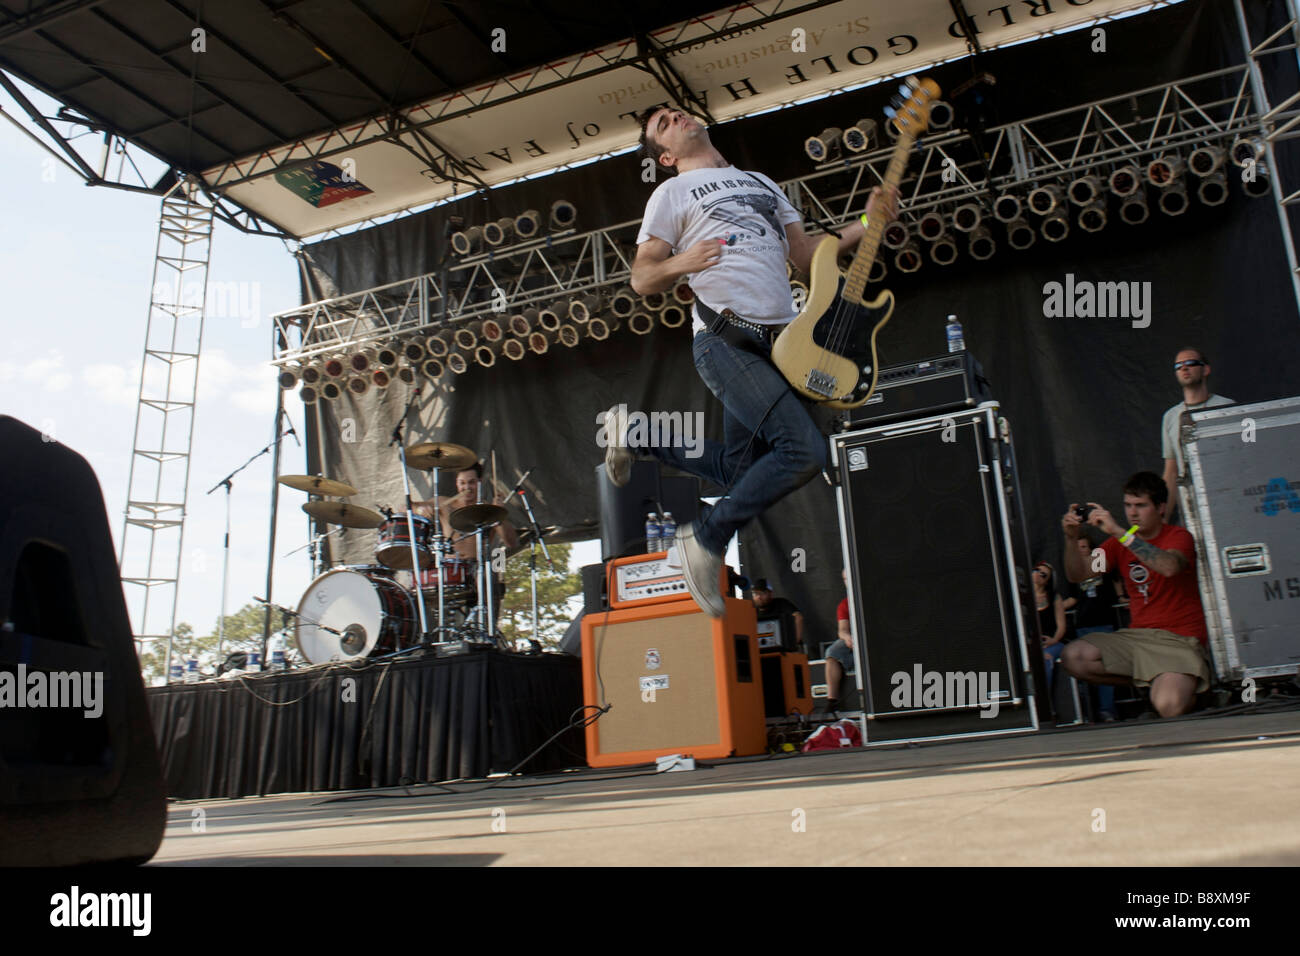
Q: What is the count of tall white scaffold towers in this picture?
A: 1